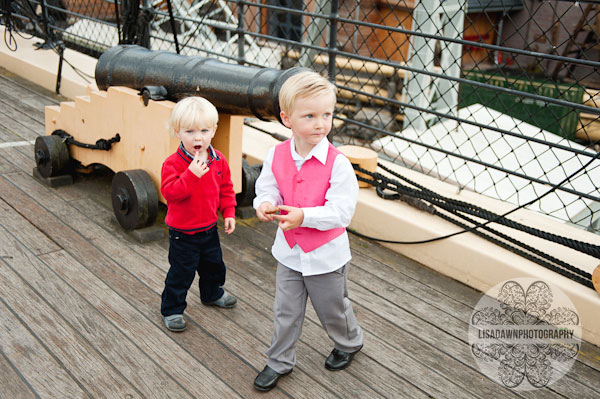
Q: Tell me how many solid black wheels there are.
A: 3